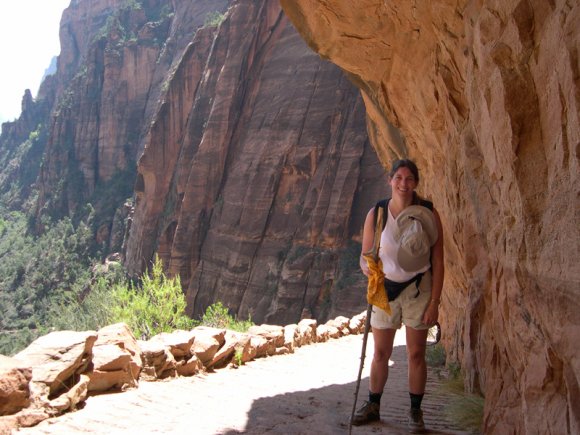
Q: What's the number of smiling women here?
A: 1